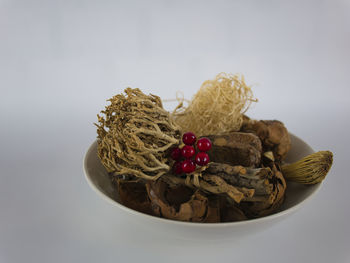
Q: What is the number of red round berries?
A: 7